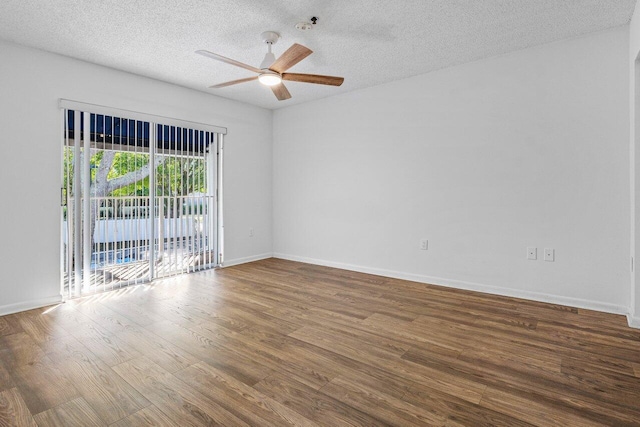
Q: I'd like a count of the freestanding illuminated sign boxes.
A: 0